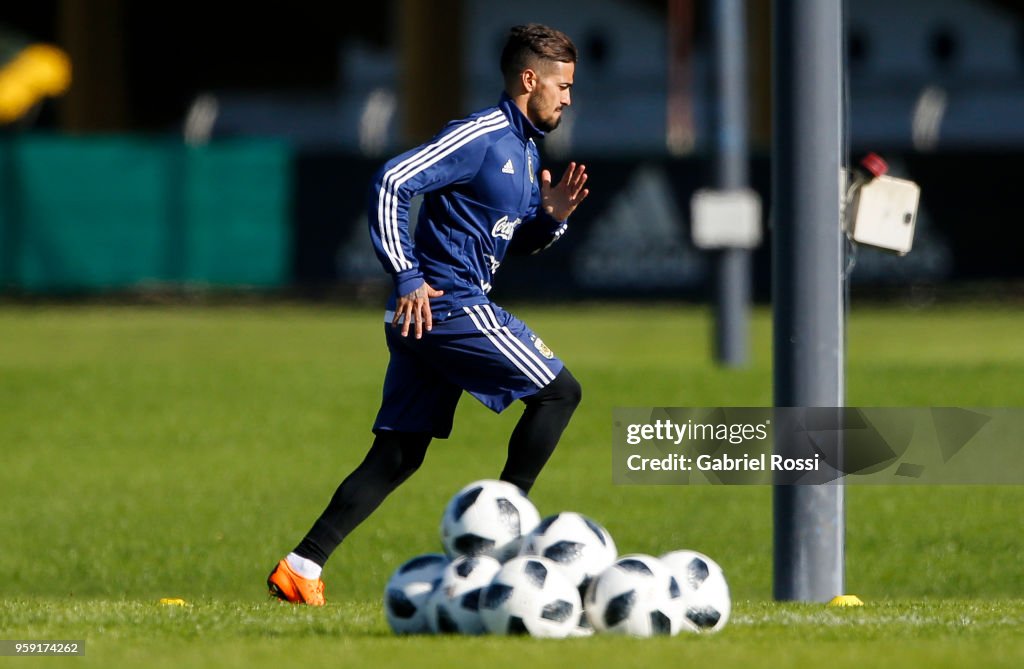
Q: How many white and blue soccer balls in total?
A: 7